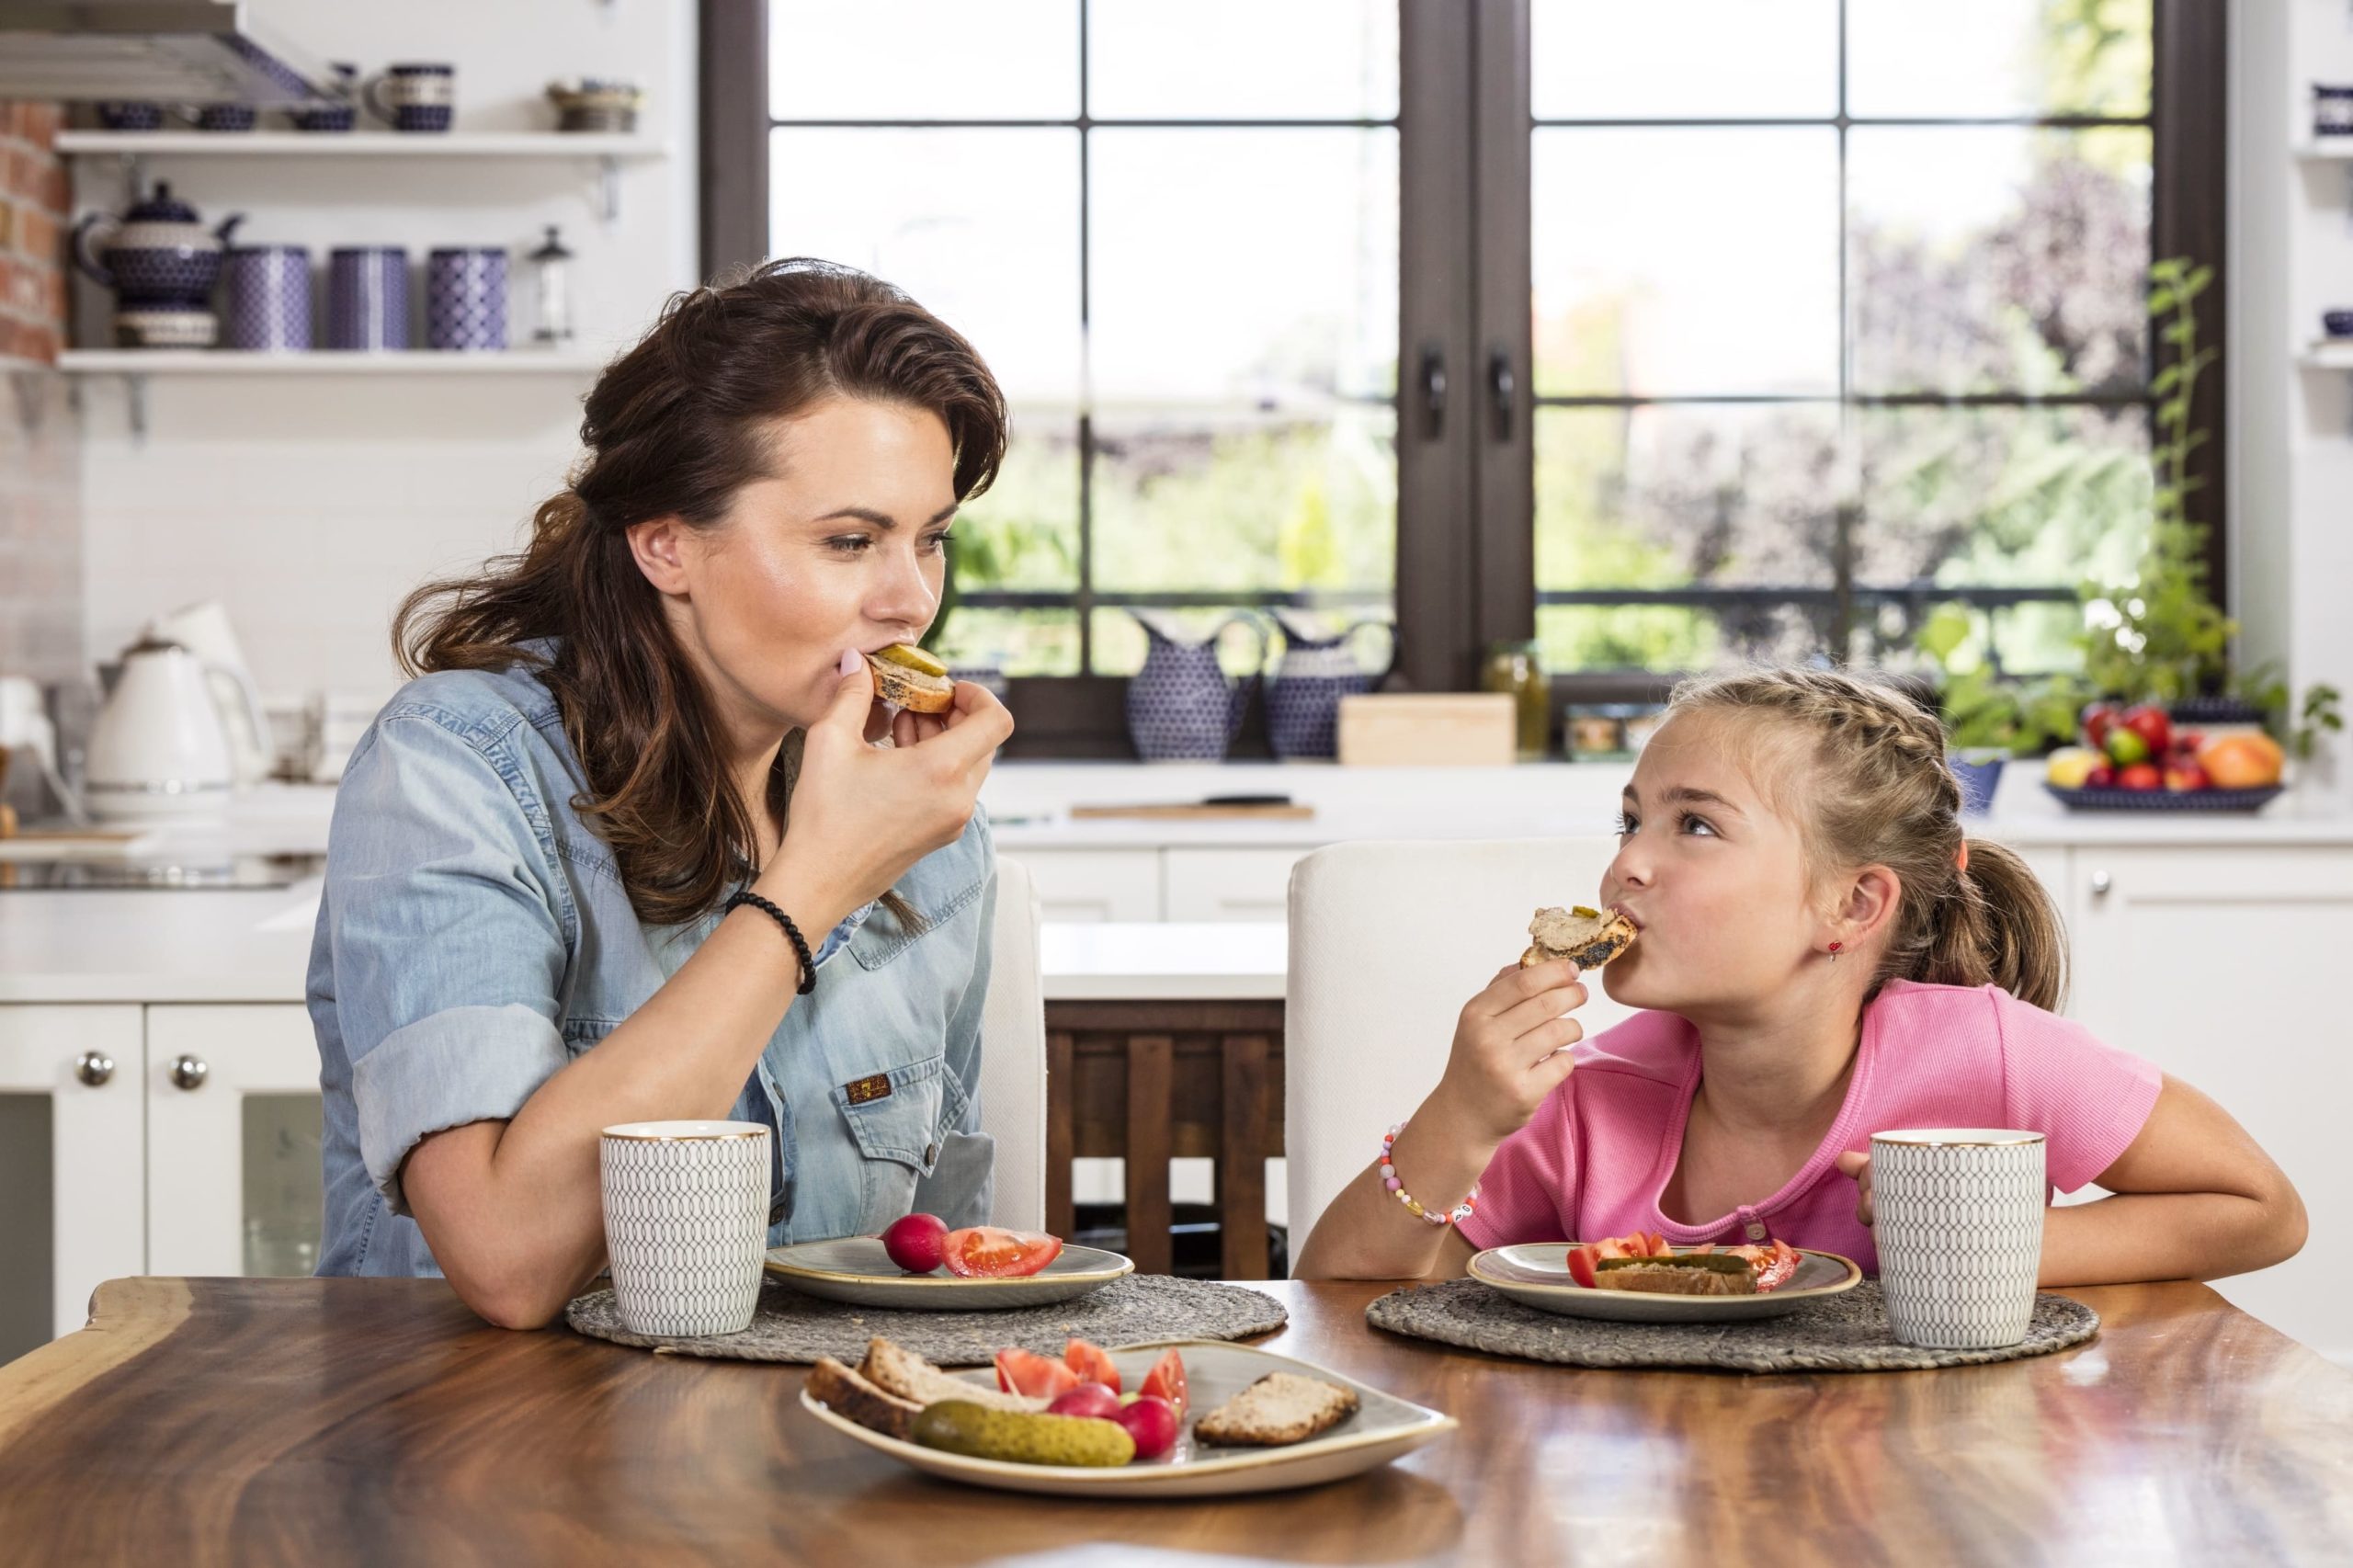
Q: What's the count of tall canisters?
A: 3